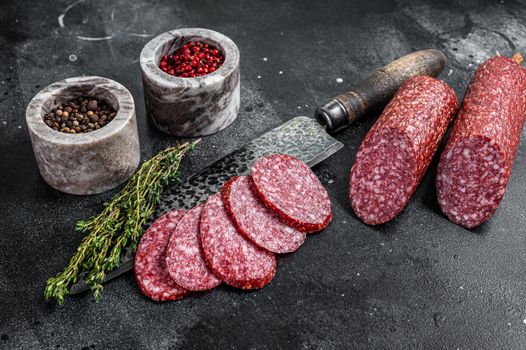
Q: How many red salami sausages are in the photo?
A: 2